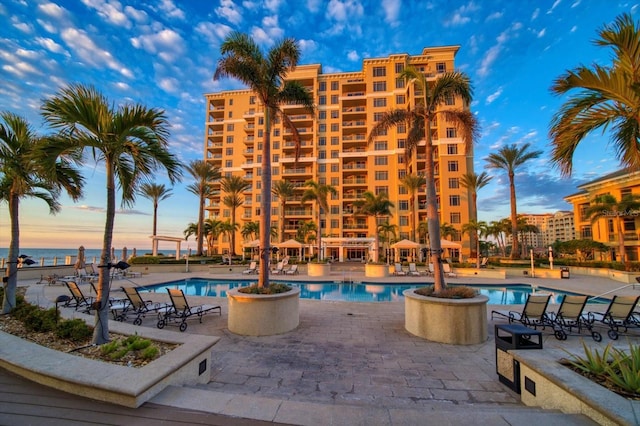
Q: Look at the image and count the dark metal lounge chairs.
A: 7